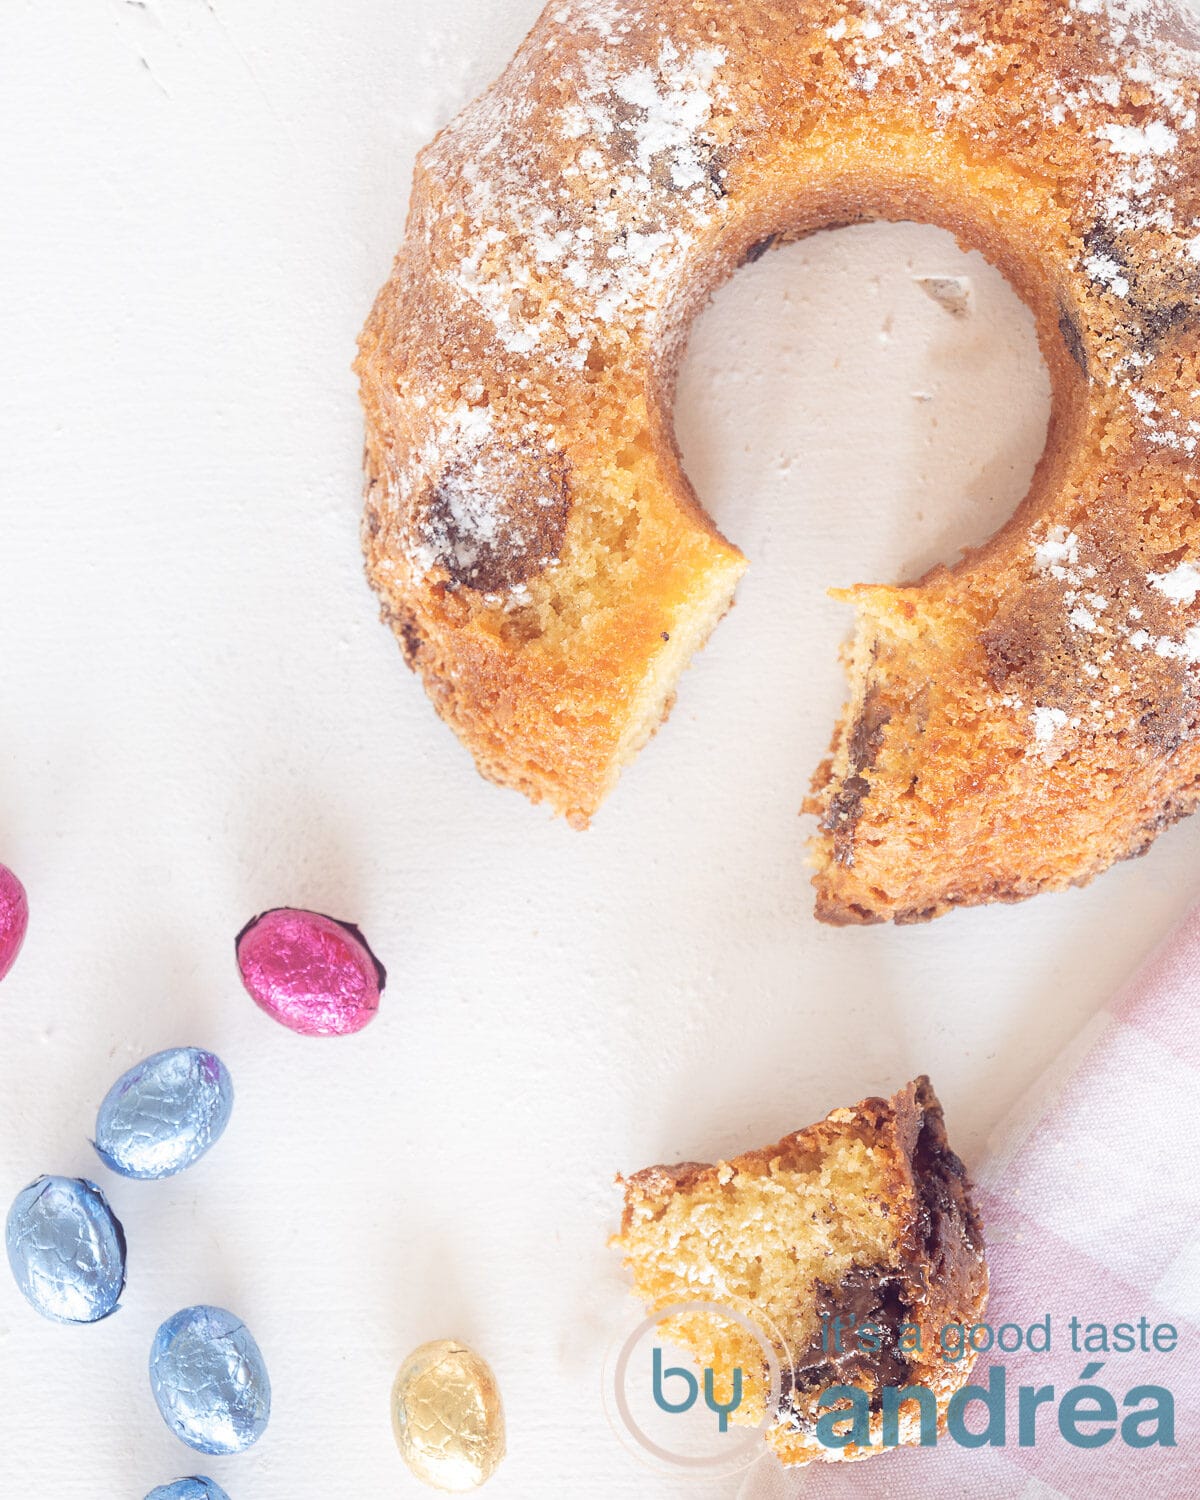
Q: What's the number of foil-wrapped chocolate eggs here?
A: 7